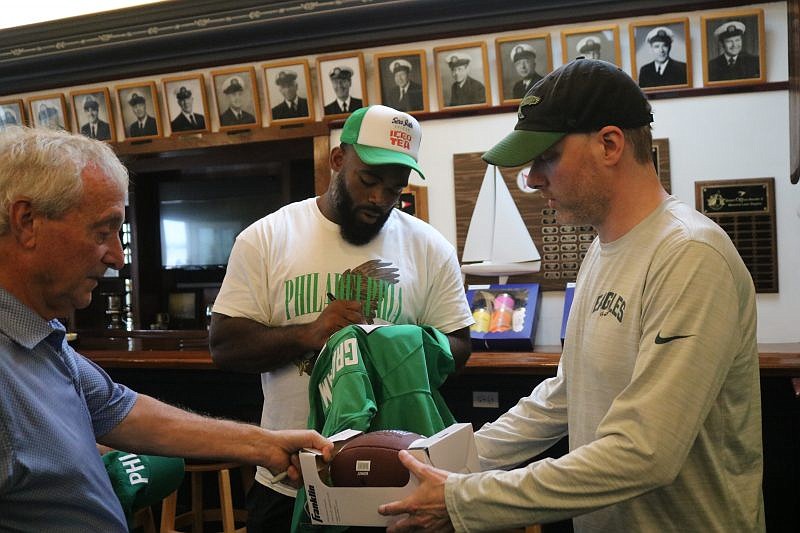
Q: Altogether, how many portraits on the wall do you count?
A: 14